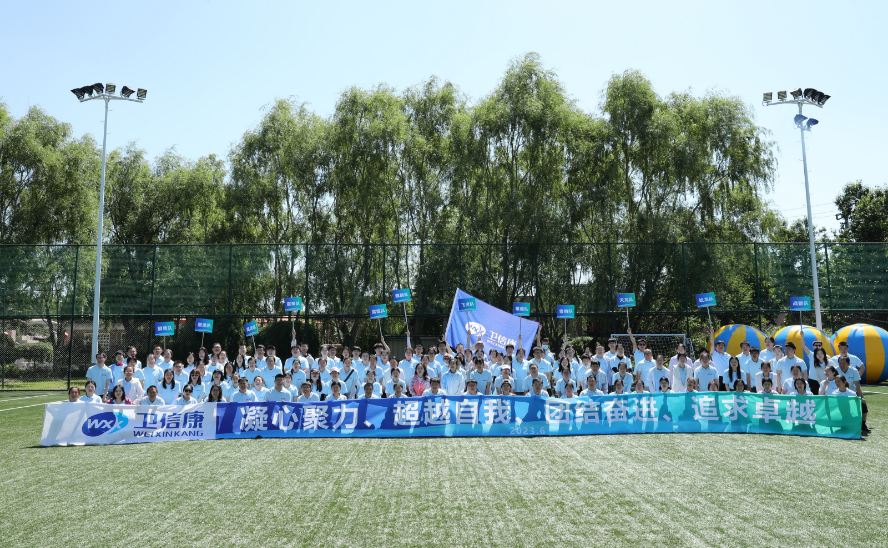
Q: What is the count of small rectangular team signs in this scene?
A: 12